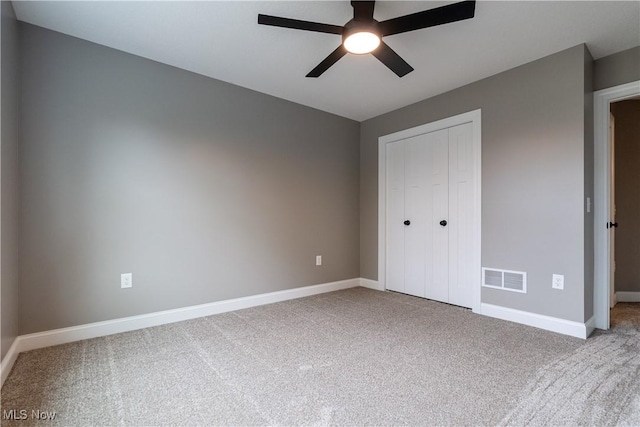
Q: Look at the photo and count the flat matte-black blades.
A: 5